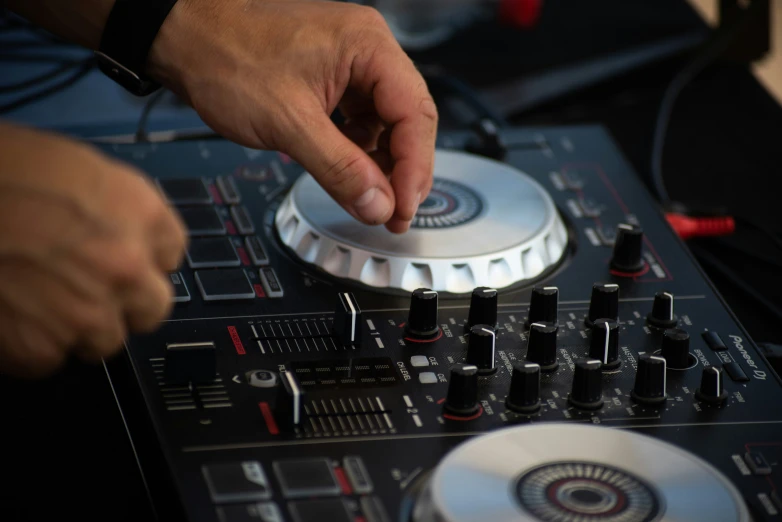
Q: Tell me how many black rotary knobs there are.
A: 15